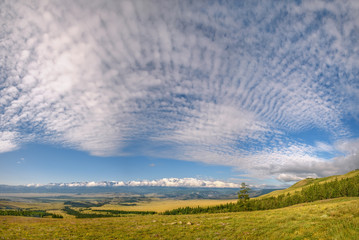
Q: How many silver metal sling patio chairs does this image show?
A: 0